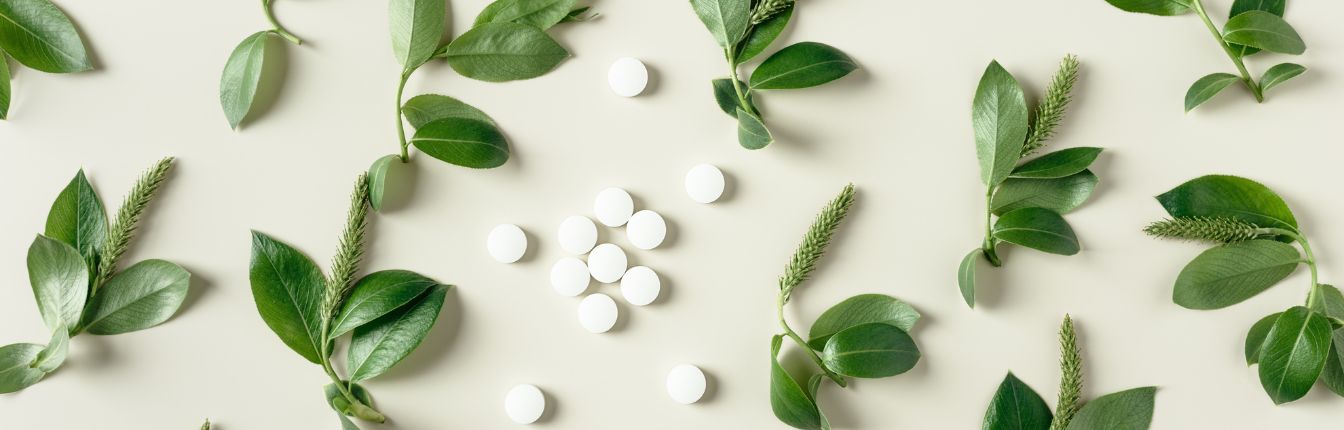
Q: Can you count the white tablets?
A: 12